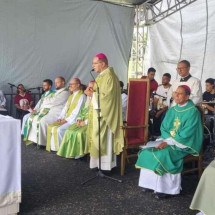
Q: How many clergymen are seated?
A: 5